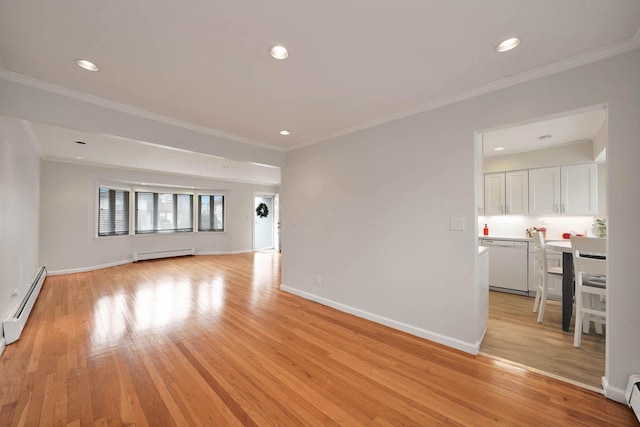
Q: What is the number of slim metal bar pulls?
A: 4